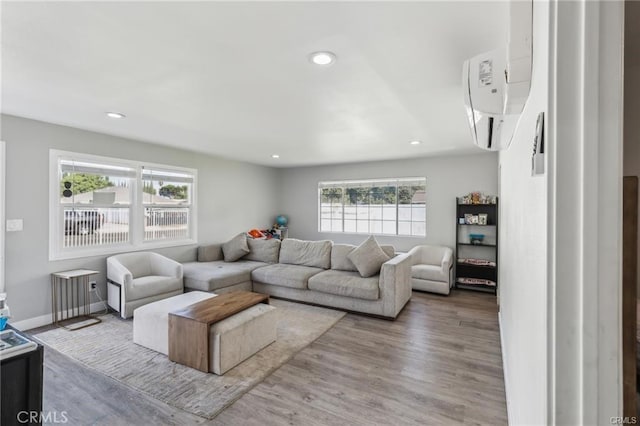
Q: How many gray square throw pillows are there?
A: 2